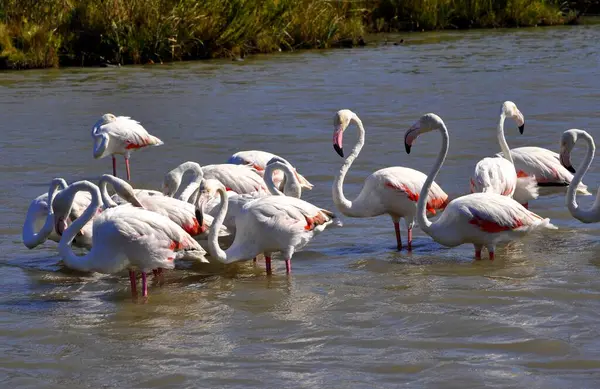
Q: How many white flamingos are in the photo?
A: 13